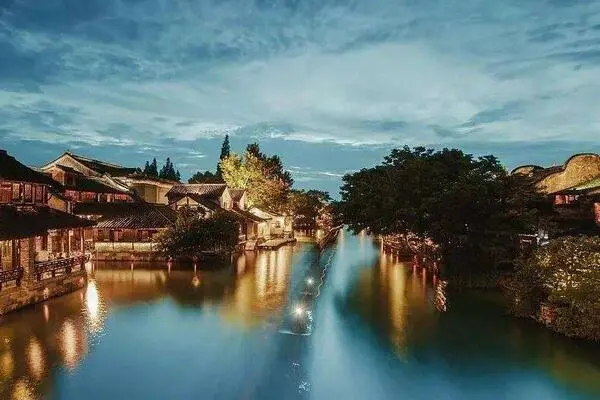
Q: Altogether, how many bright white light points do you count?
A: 2